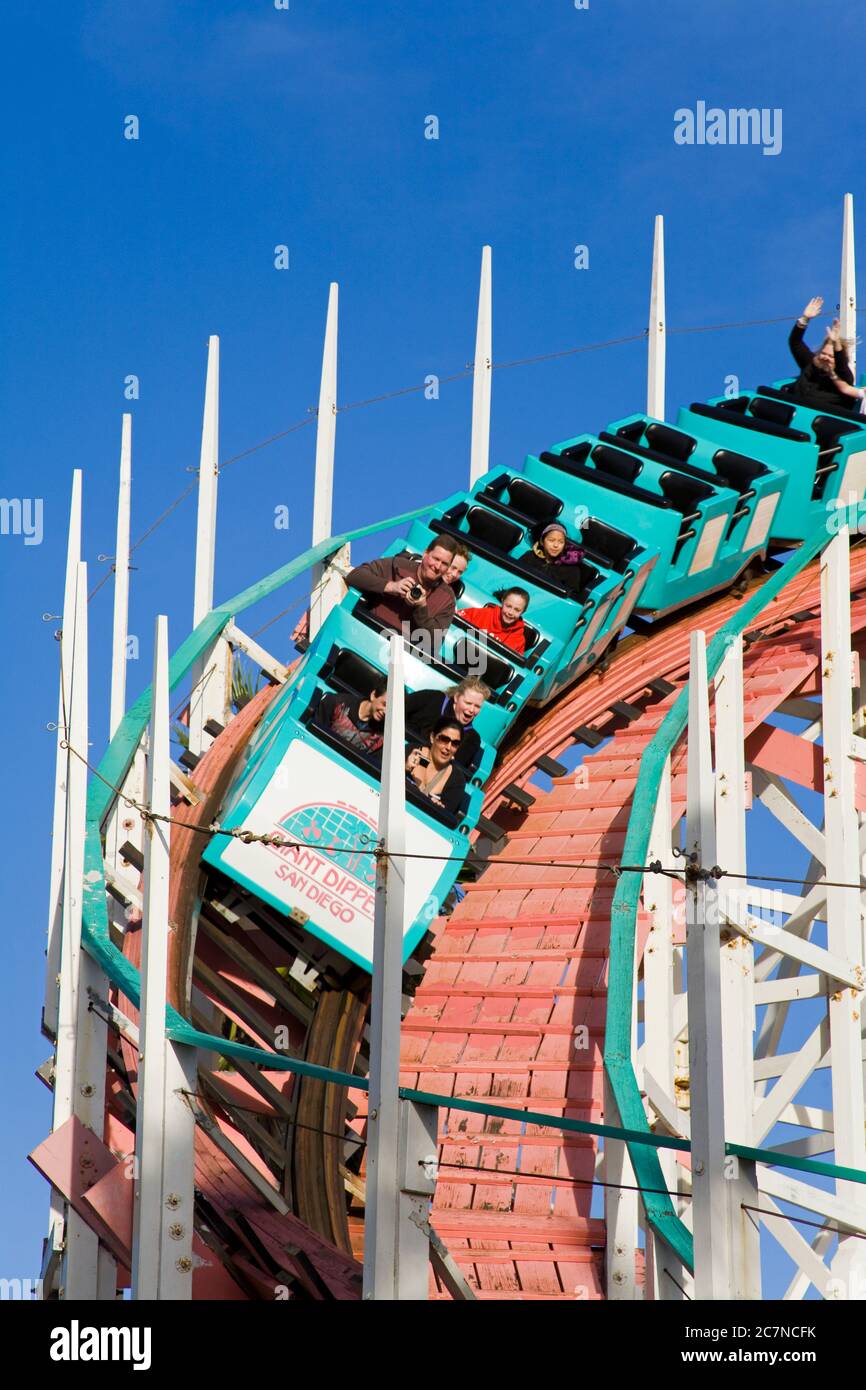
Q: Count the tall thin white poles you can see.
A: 11